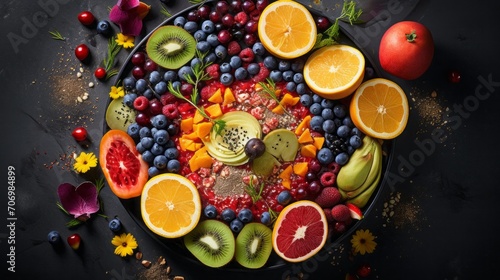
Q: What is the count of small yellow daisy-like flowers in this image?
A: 5